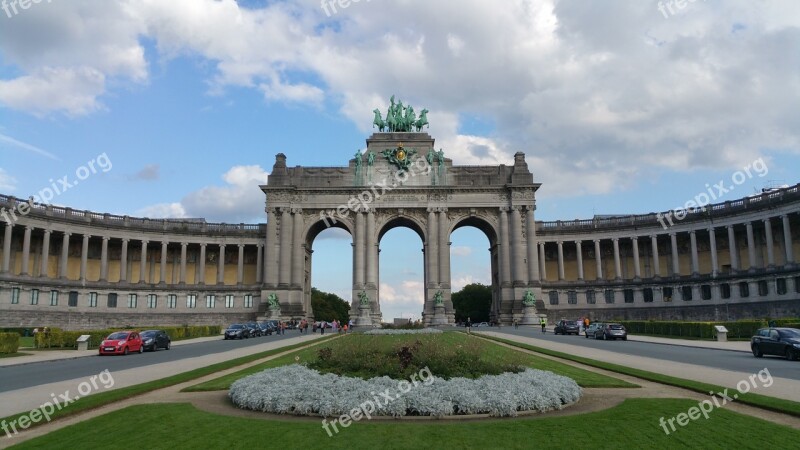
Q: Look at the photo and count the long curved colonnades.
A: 2